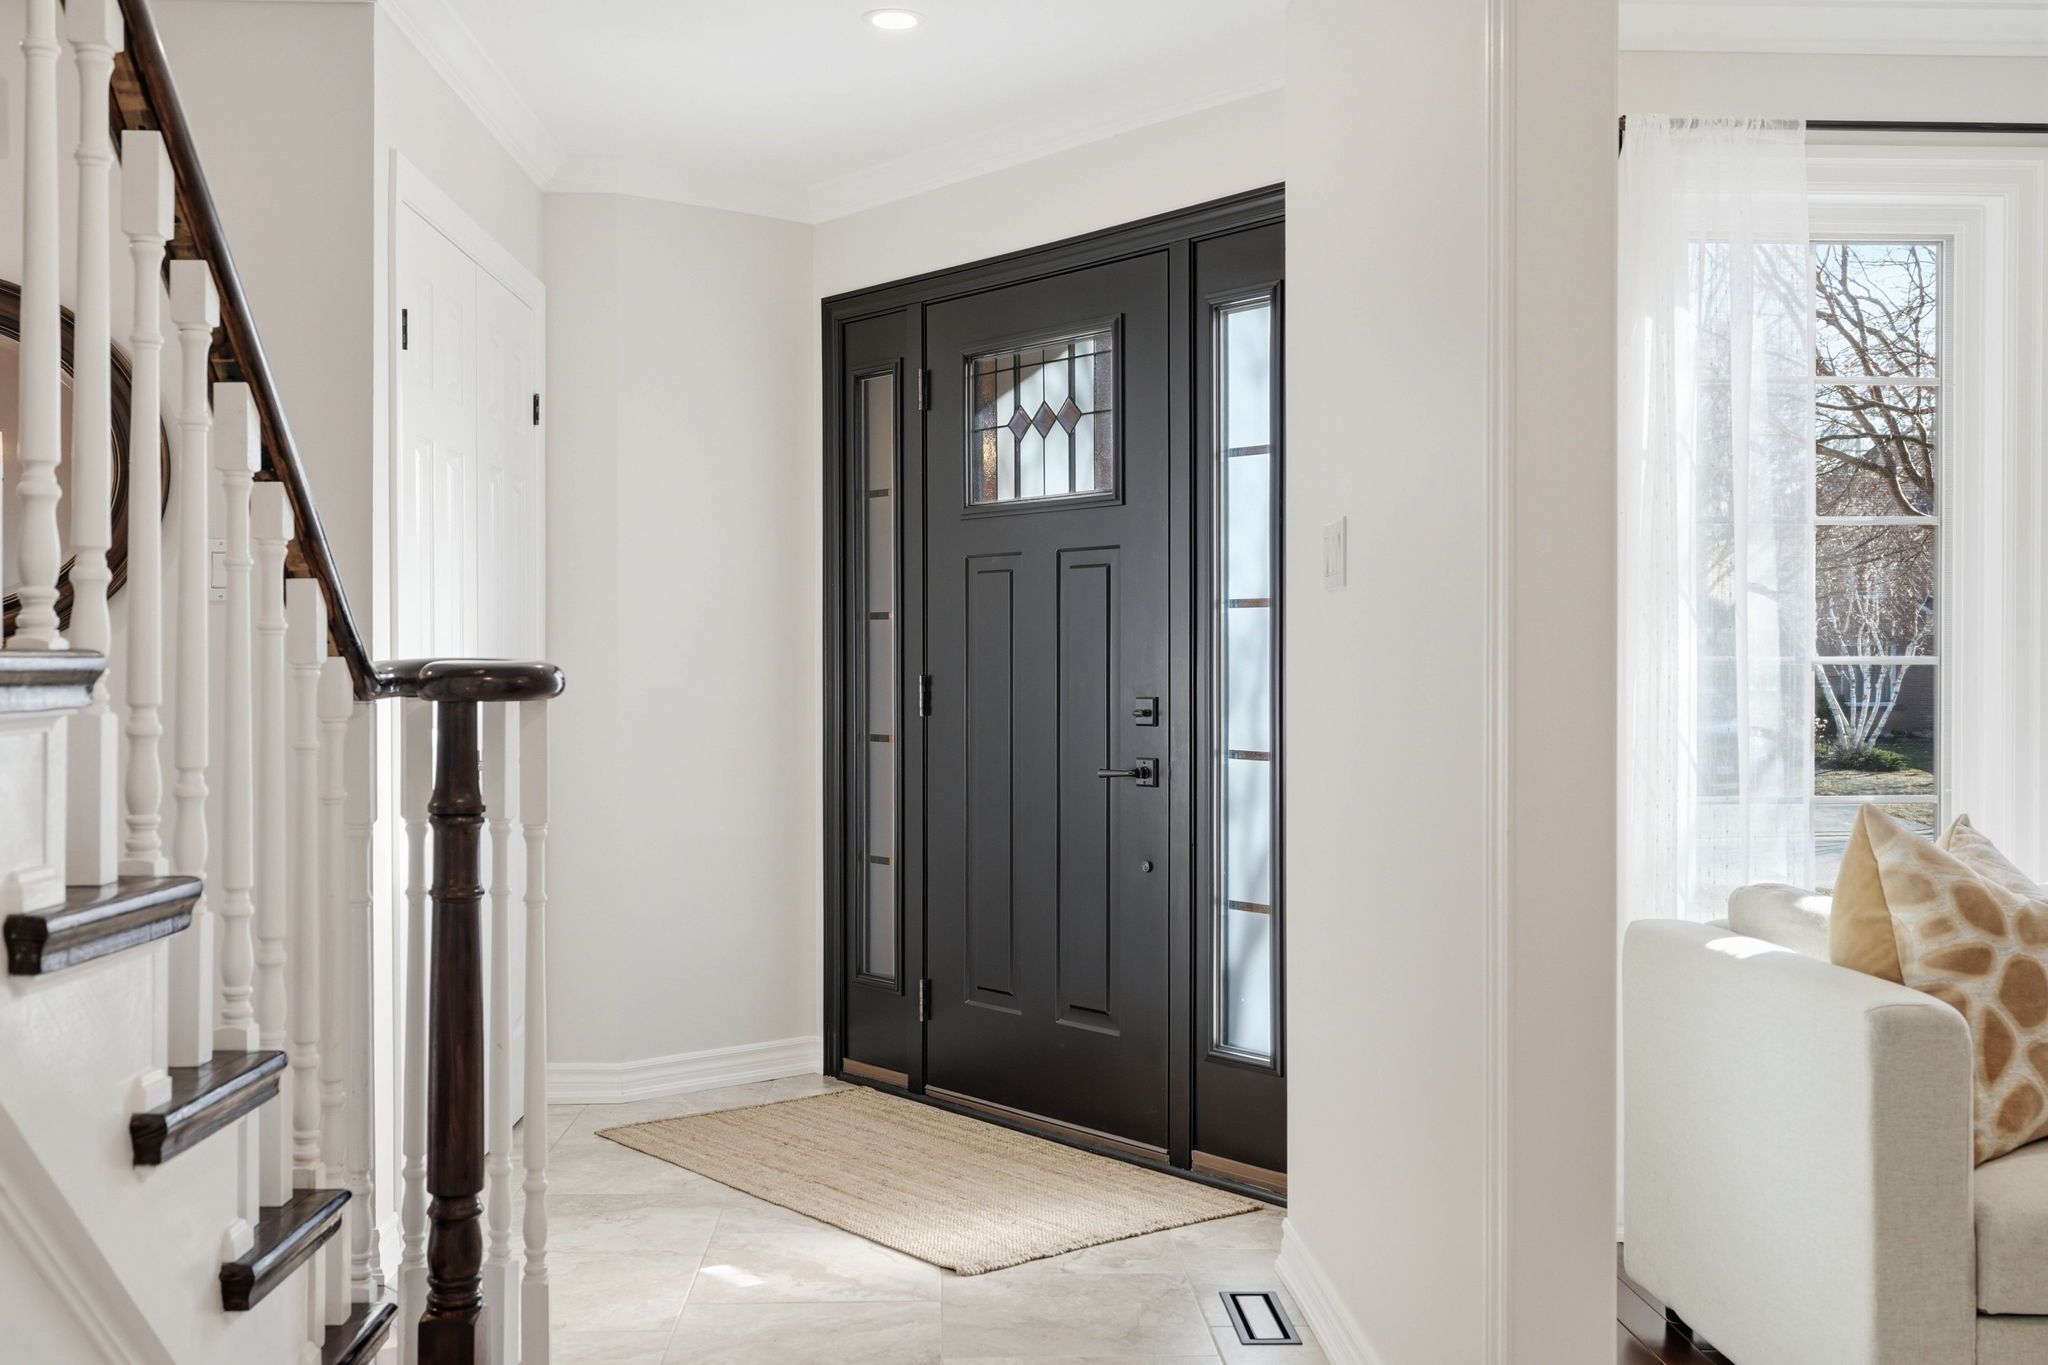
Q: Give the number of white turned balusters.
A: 12